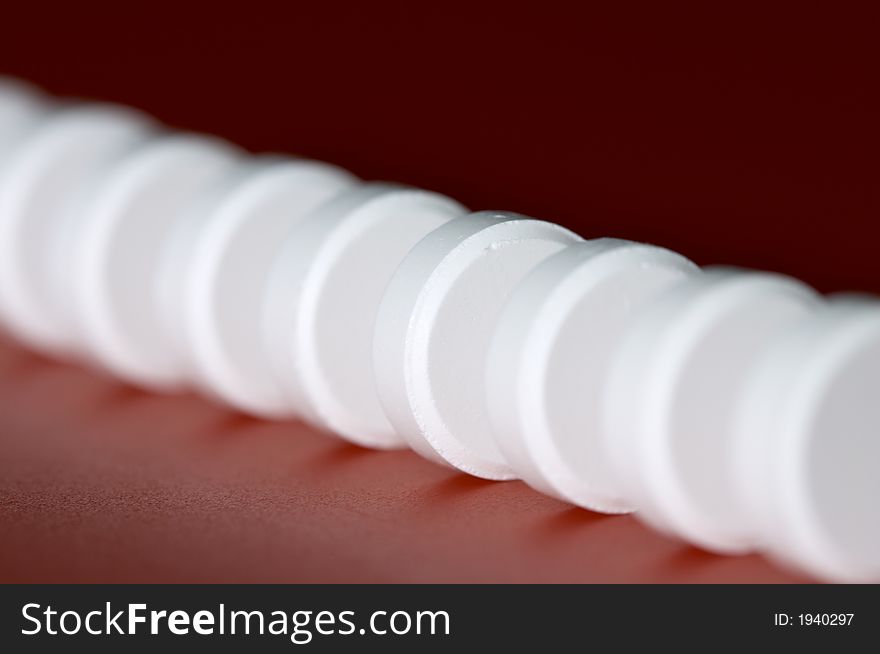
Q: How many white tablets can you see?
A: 9